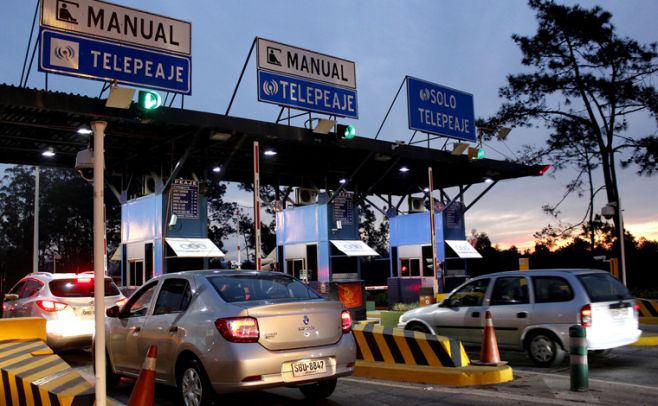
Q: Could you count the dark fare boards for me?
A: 3